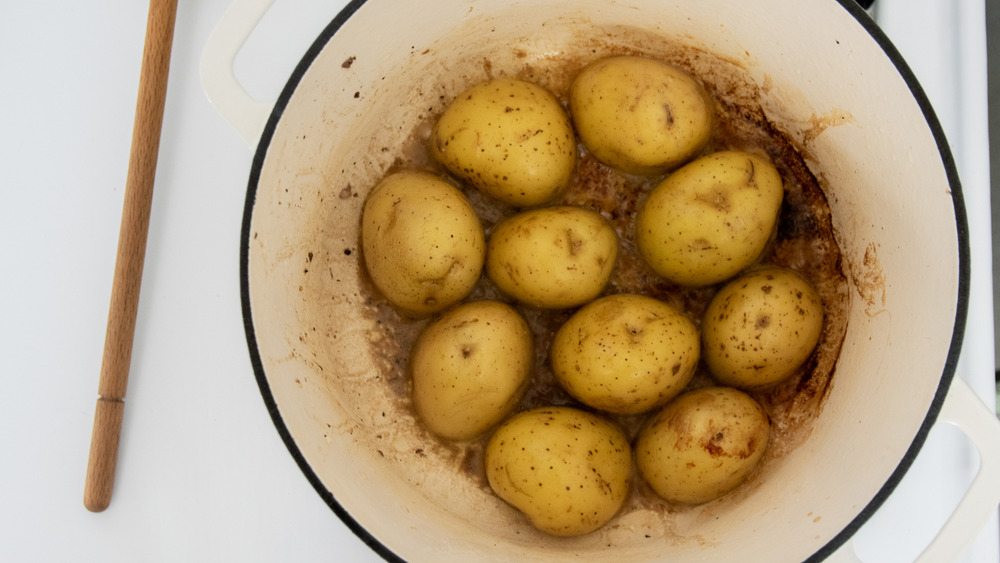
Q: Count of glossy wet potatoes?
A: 10